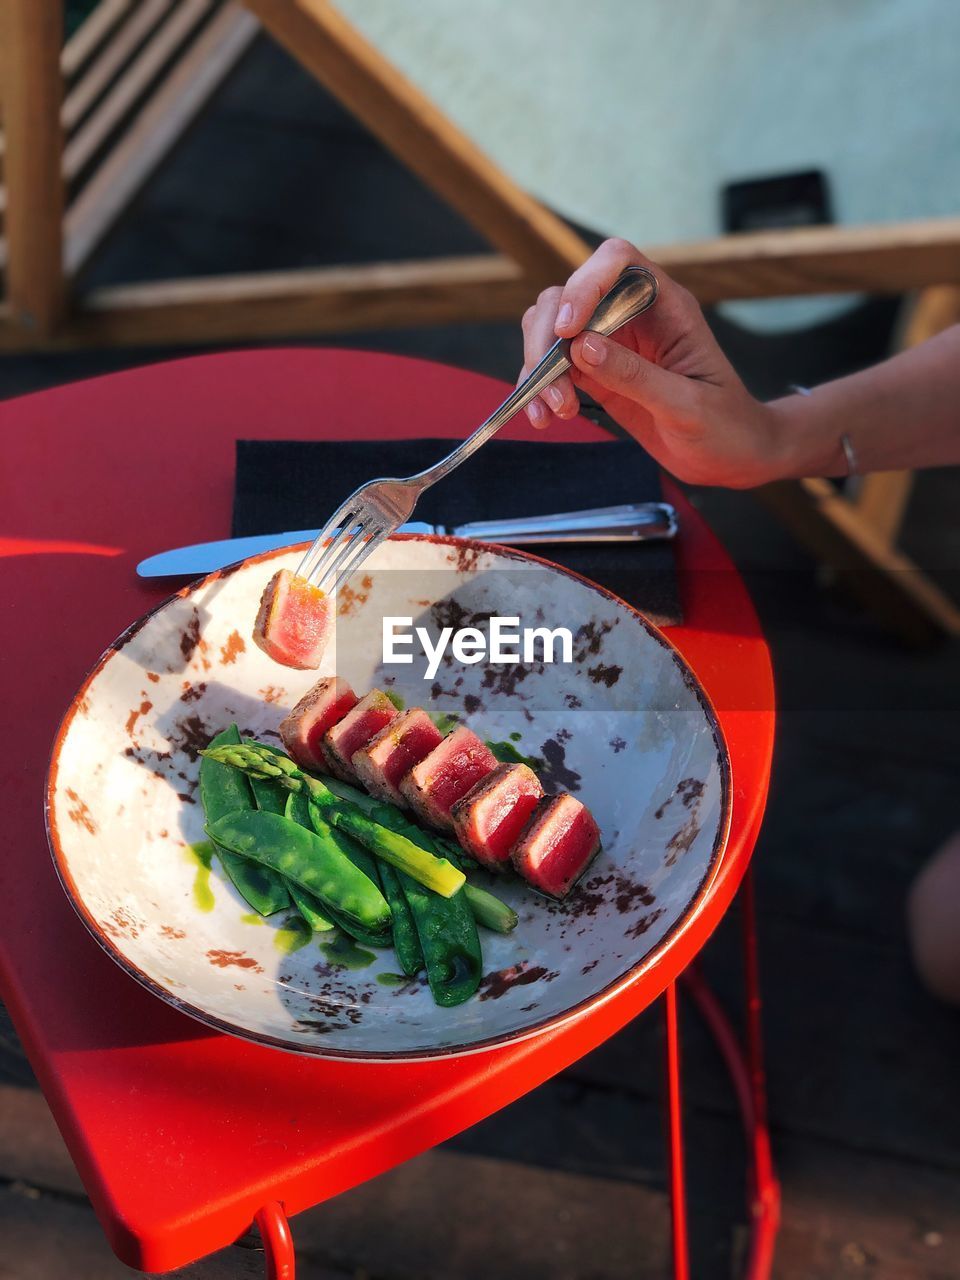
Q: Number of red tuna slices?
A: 7